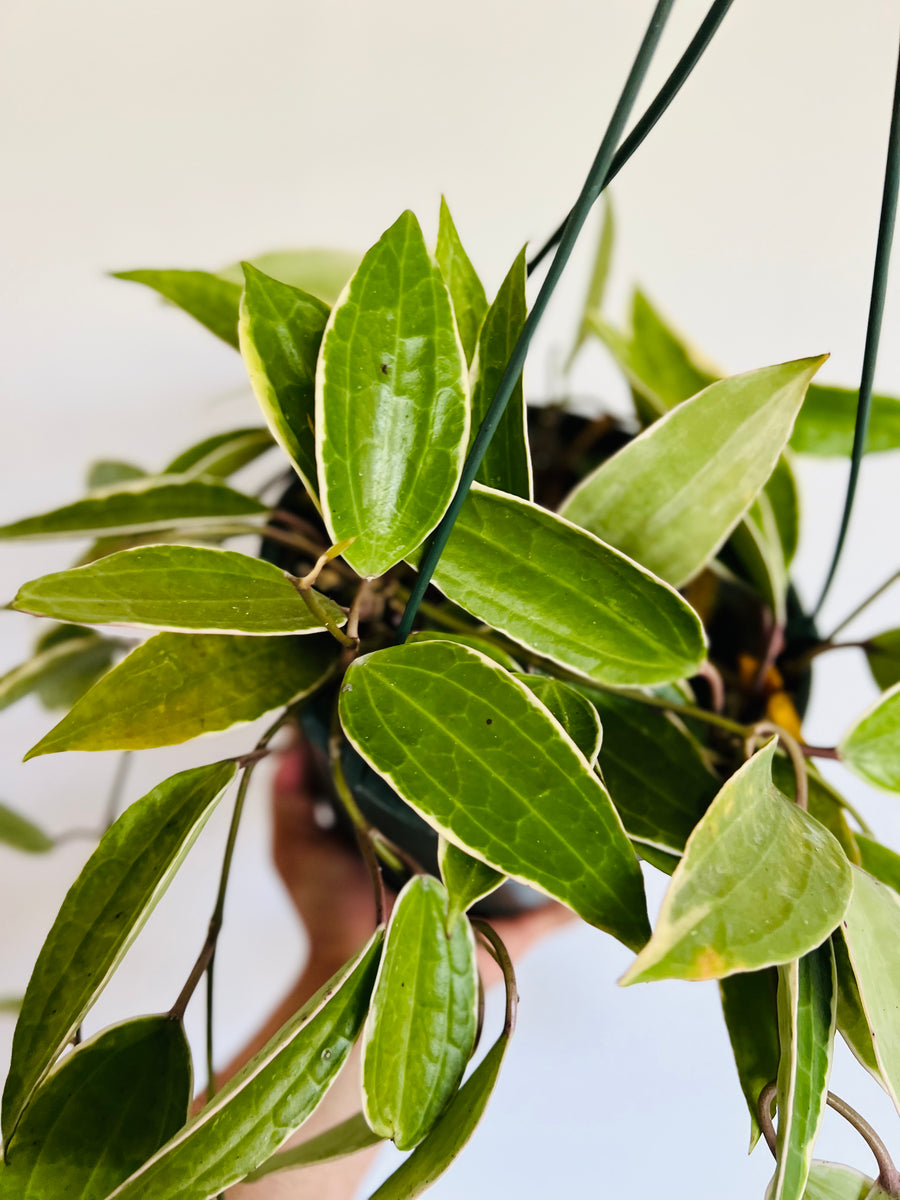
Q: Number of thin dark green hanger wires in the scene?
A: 3